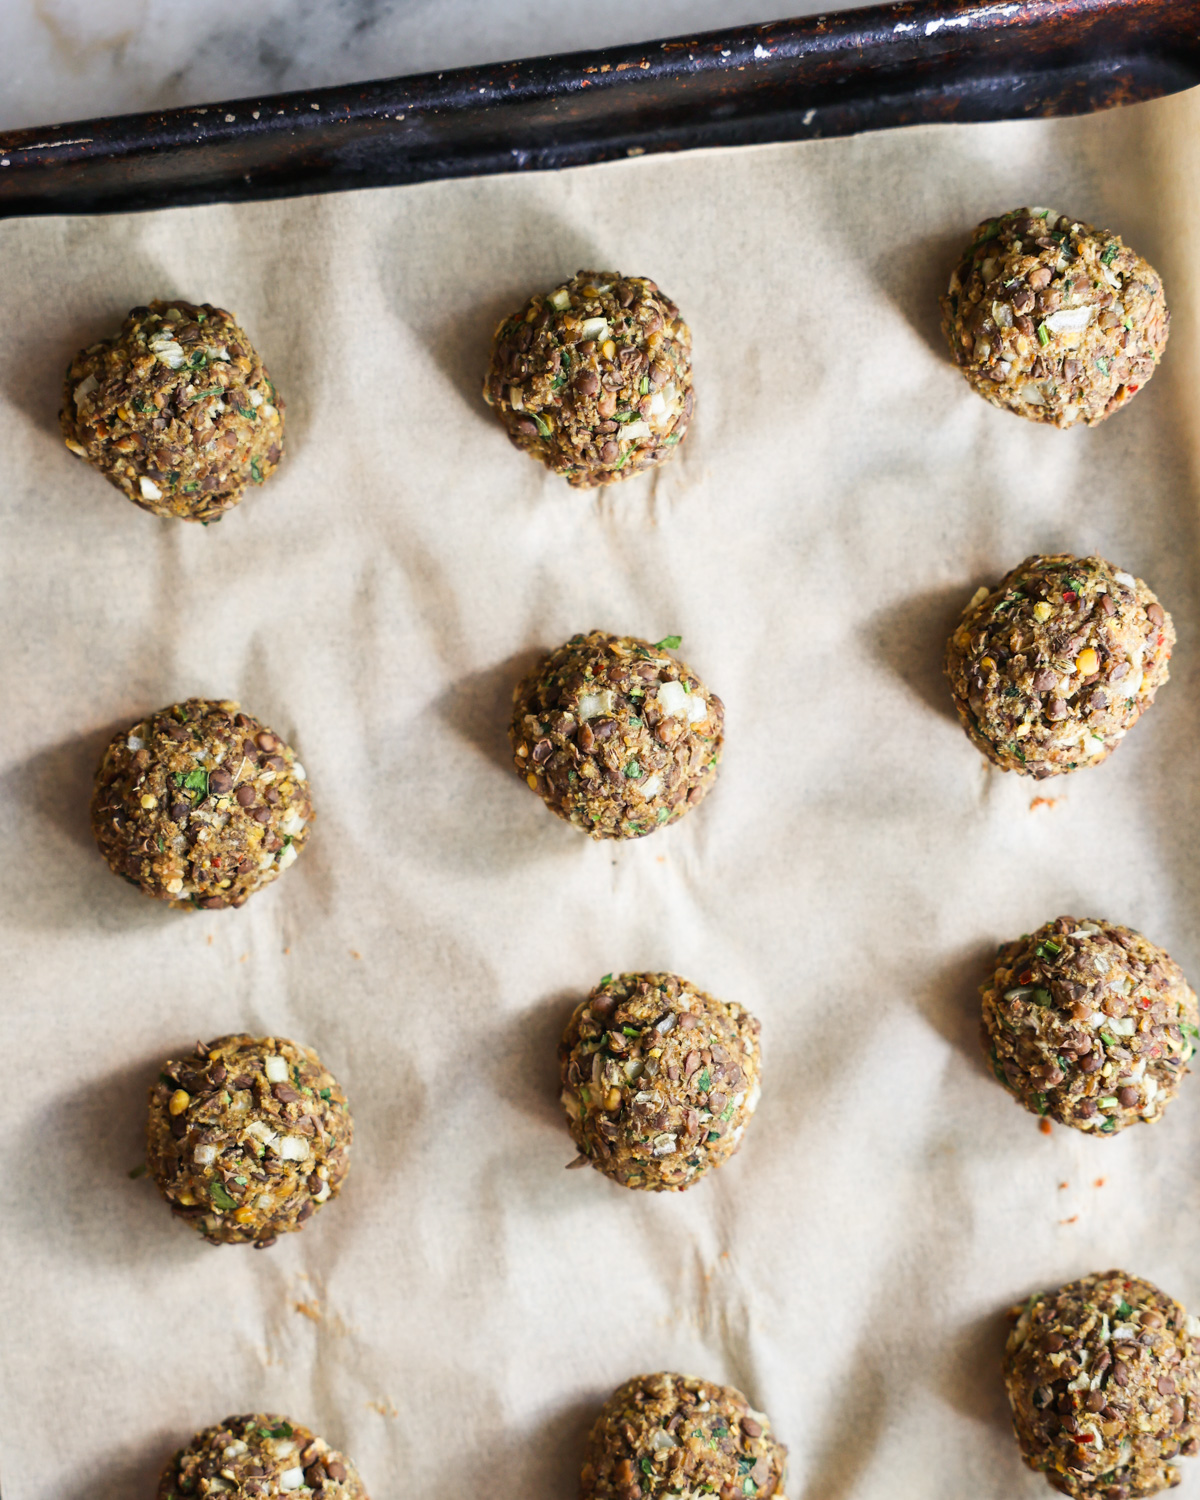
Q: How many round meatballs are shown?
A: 12